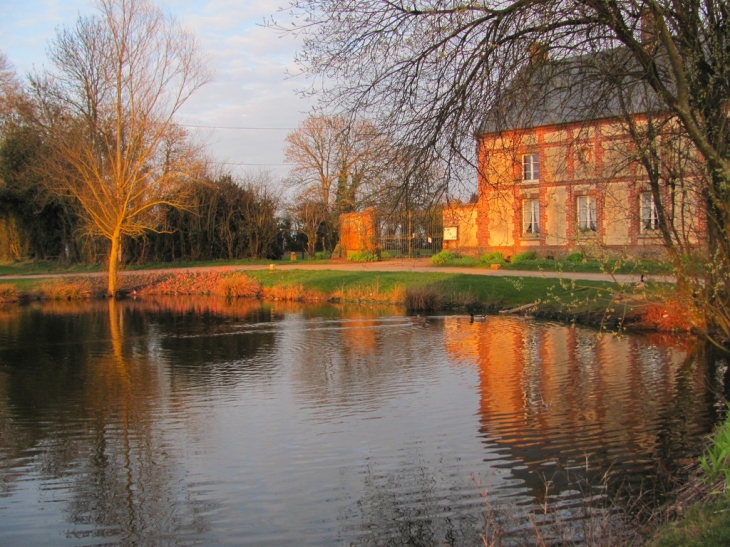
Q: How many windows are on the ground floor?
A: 3